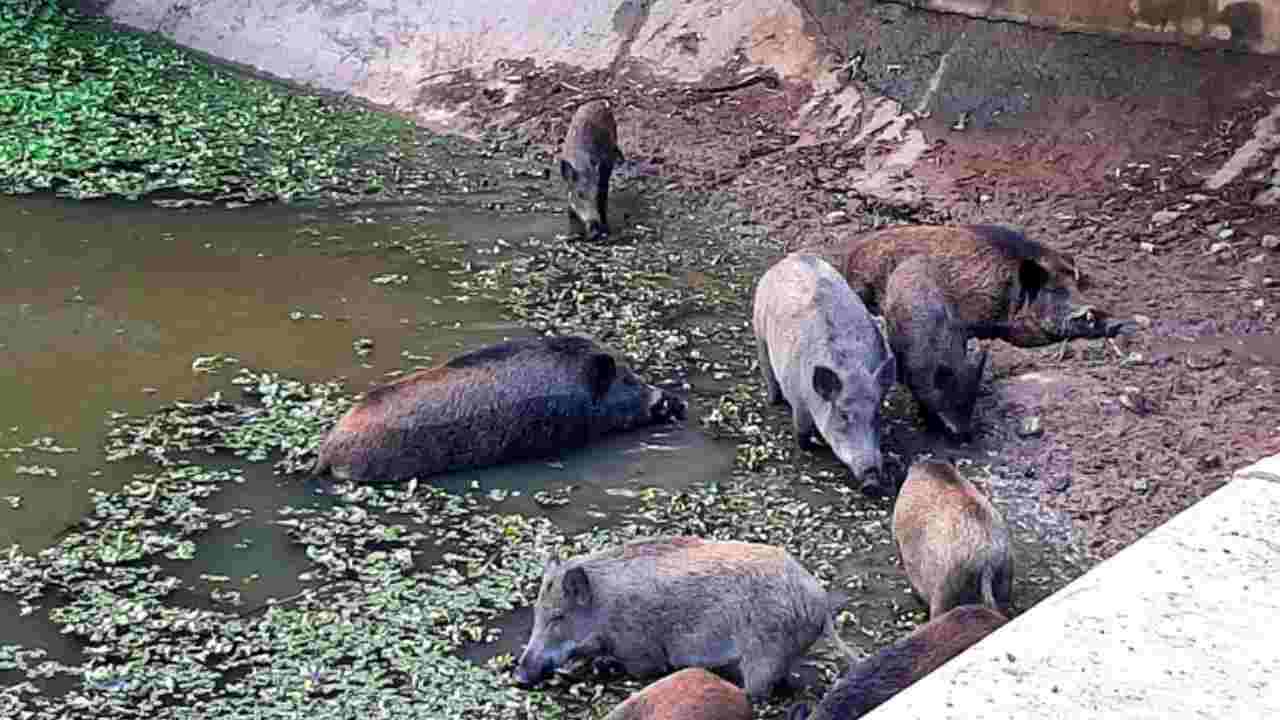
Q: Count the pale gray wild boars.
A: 2